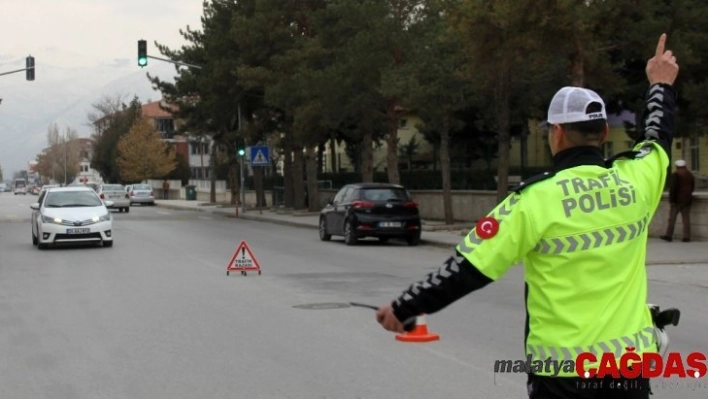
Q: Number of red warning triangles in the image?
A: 1